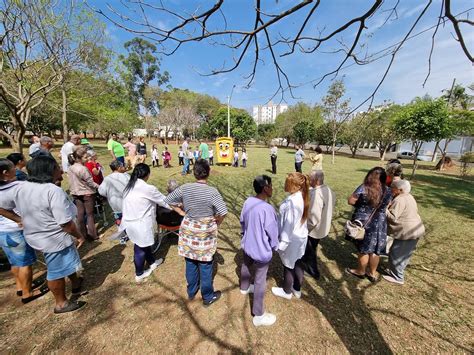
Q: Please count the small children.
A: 8